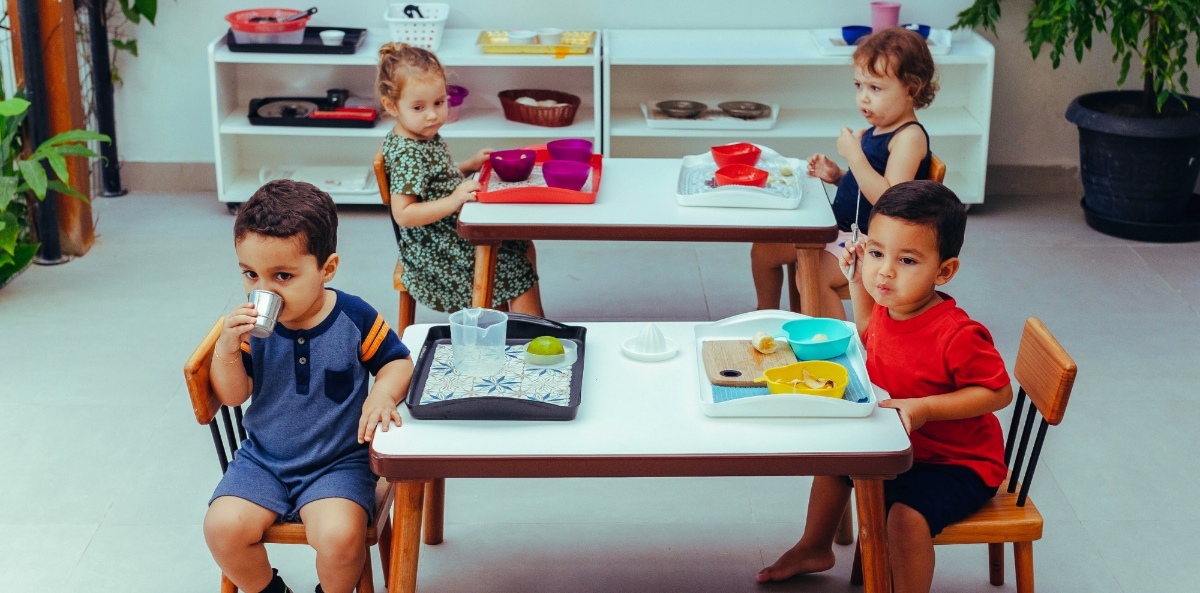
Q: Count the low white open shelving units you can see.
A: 2